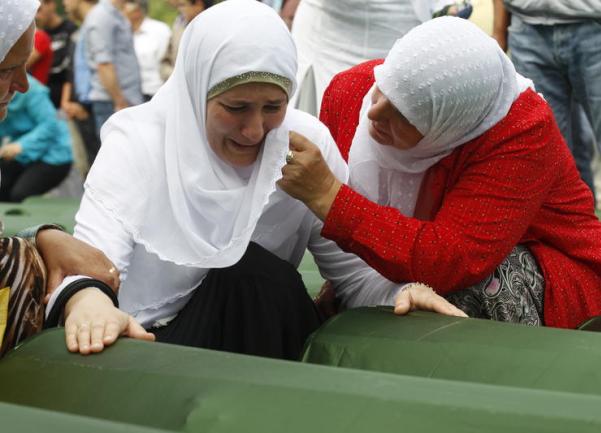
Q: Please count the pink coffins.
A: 0